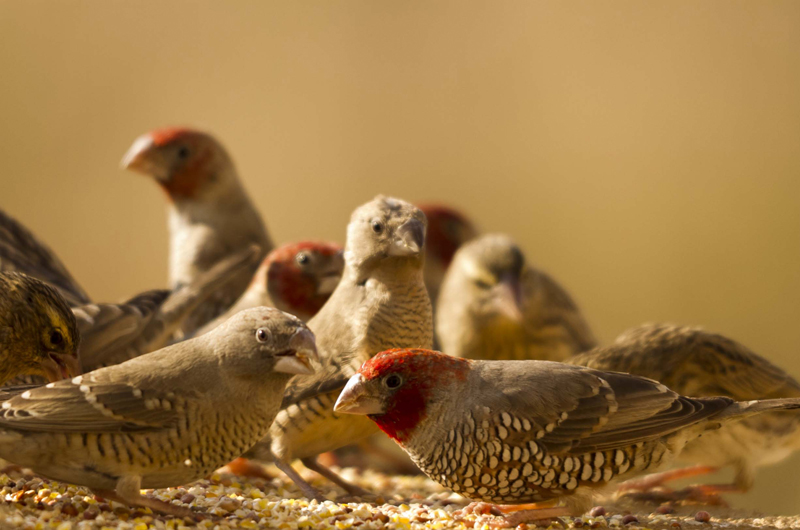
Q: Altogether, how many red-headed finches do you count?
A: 4